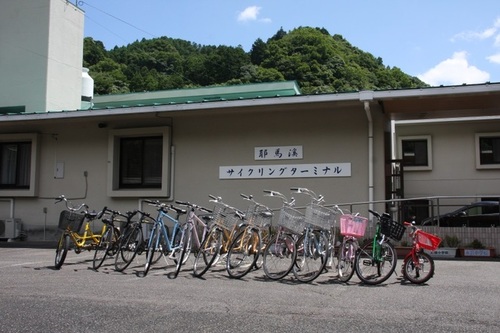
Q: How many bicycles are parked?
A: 12